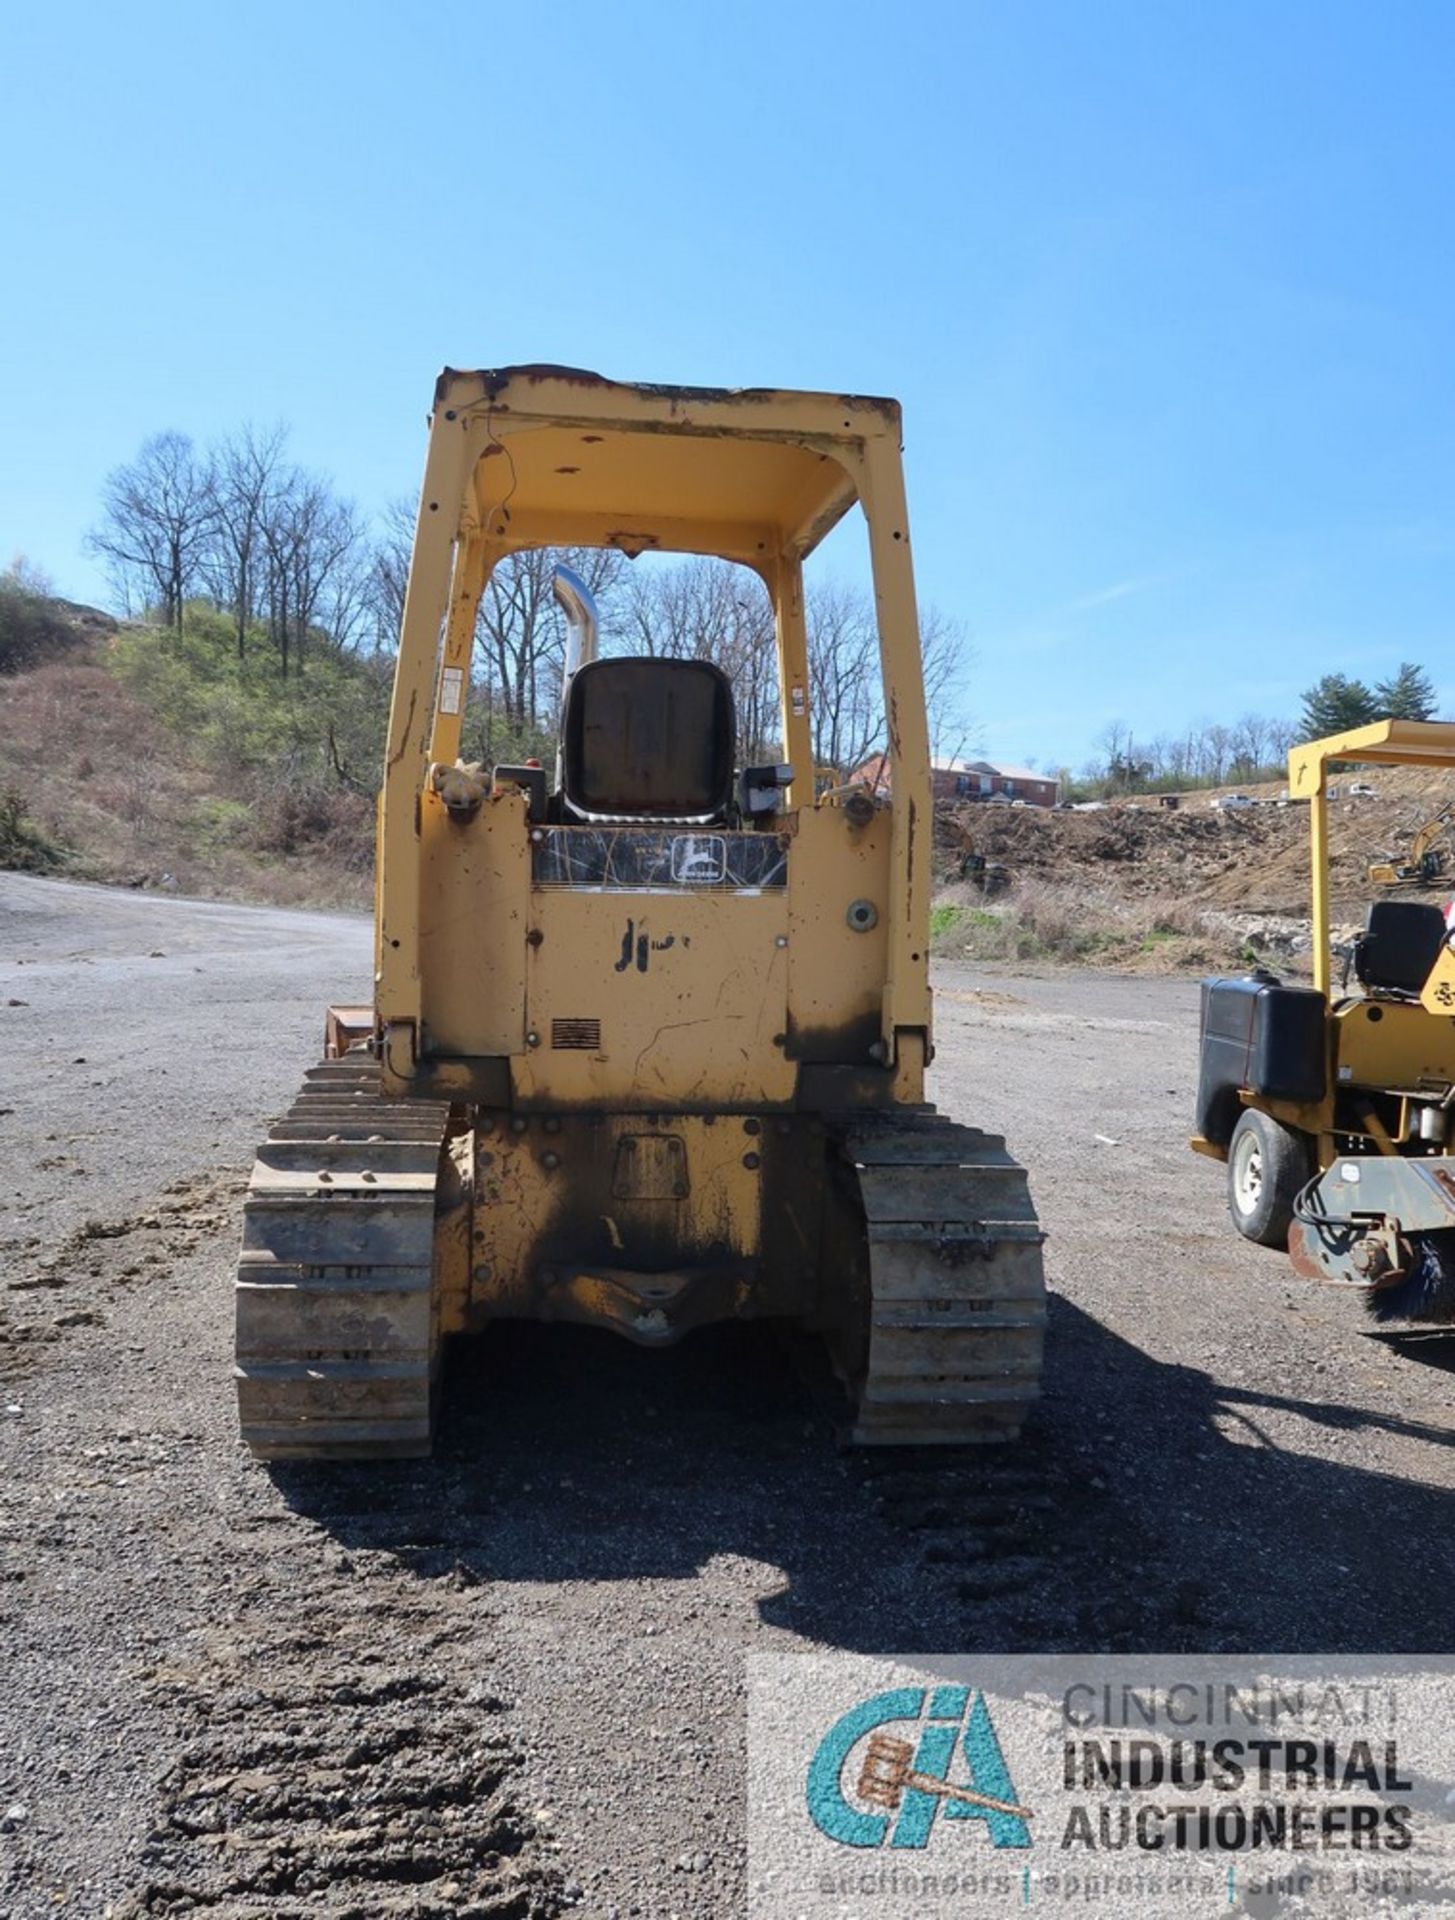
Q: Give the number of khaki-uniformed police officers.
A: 0